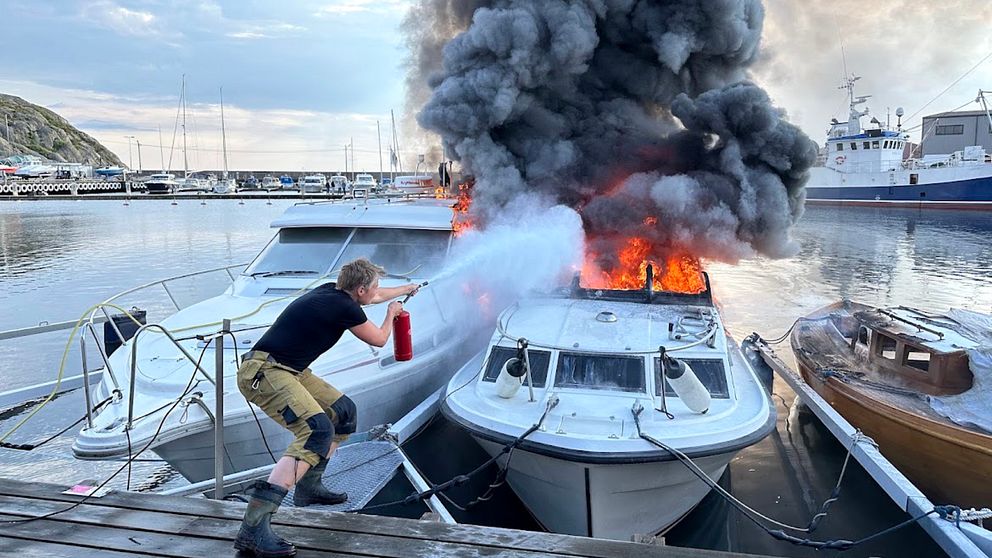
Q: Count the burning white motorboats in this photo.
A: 2